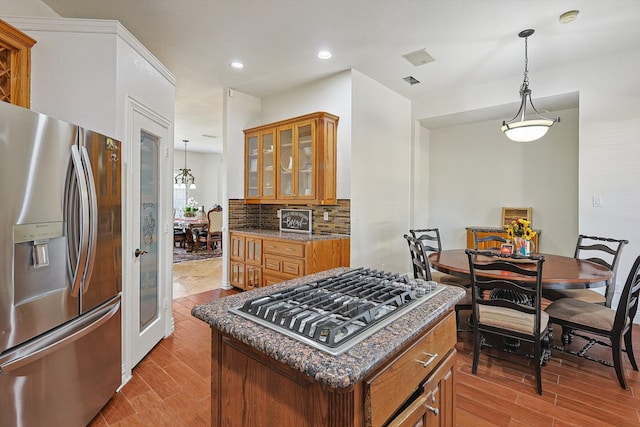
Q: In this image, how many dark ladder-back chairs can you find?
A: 6